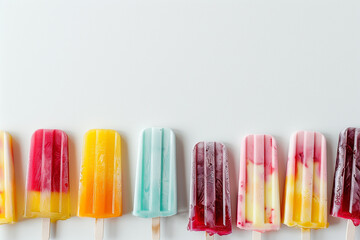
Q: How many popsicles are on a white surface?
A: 8